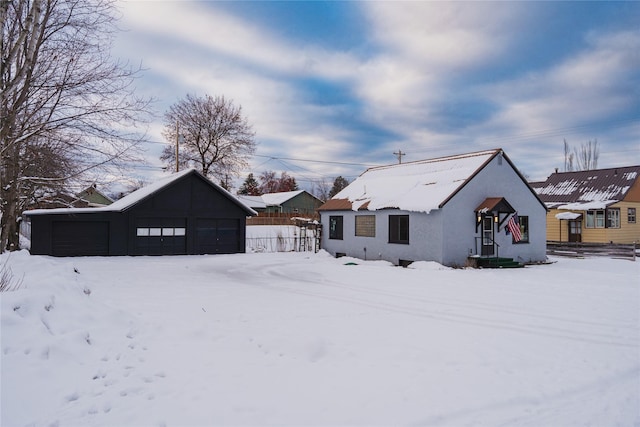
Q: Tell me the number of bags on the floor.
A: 0